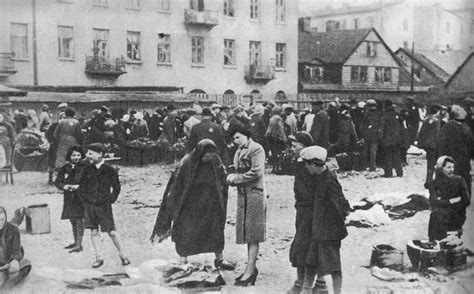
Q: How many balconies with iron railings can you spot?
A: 4